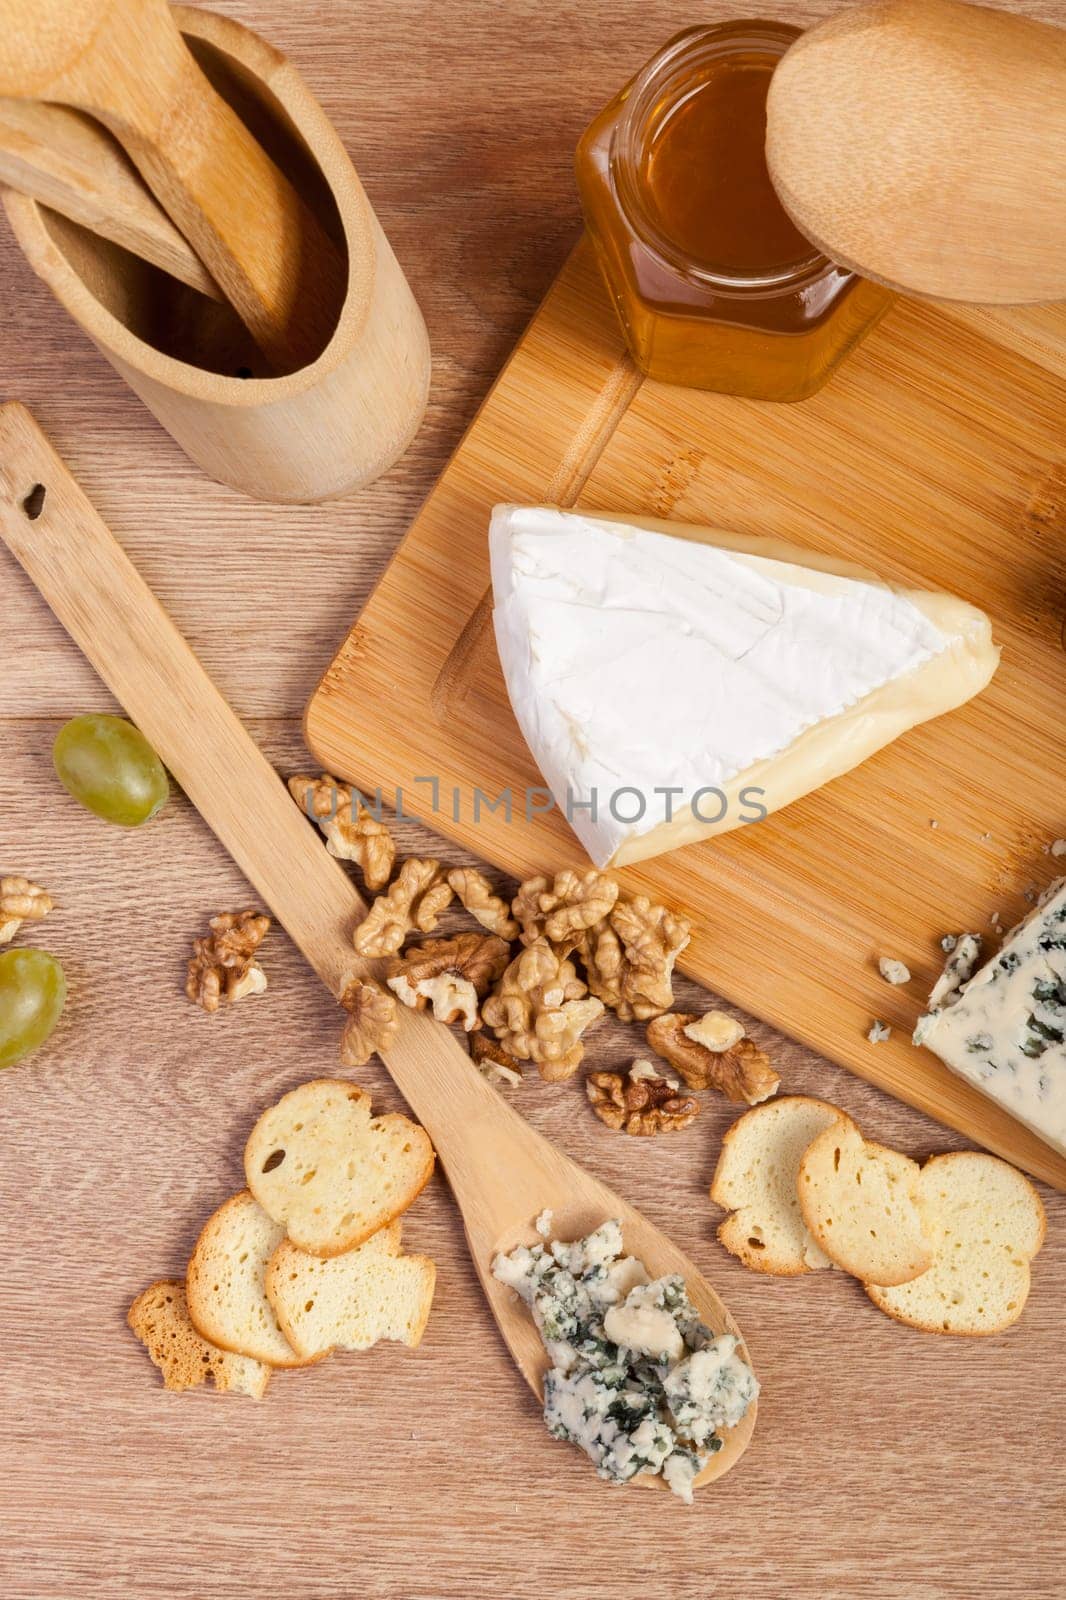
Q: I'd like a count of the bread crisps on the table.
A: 7